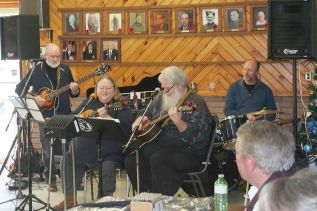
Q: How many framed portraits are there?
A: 12